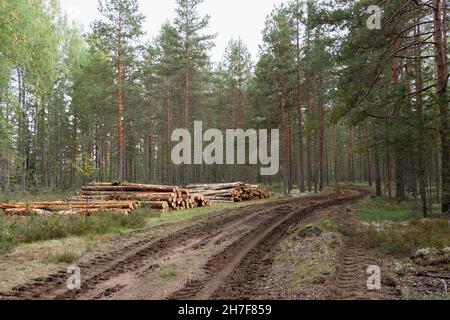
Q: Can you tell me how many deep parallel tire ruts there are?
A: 2